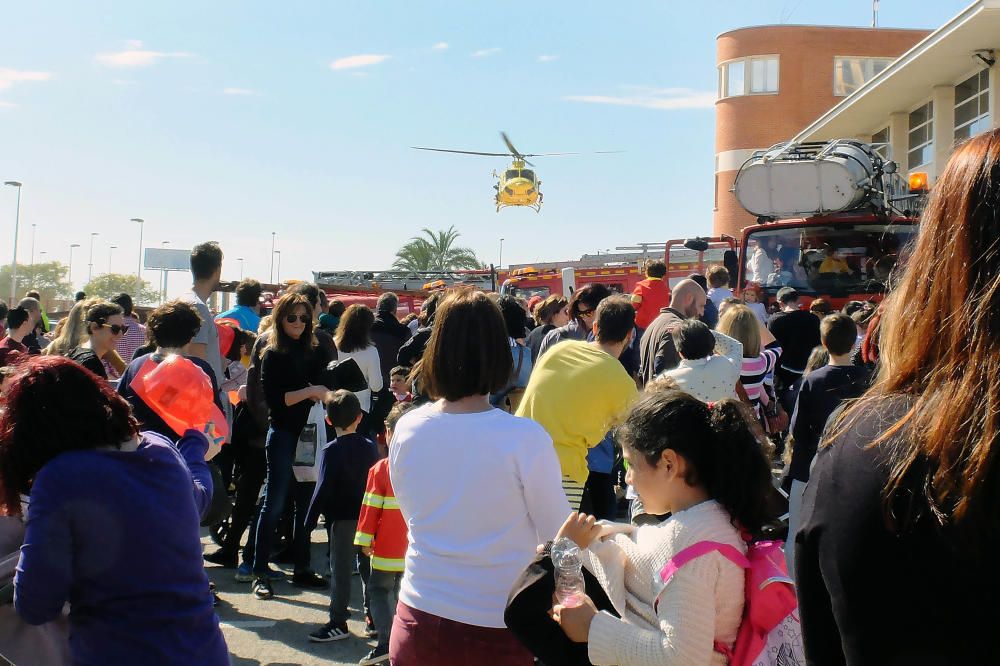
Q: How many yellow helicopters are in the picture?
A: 1